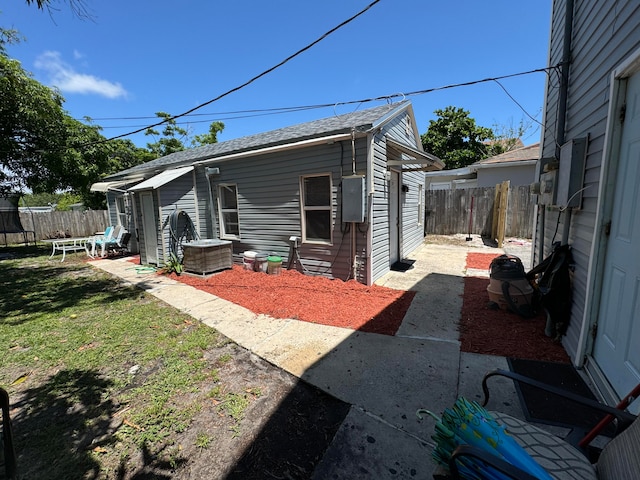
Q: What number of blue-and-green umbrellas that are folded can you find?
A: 1